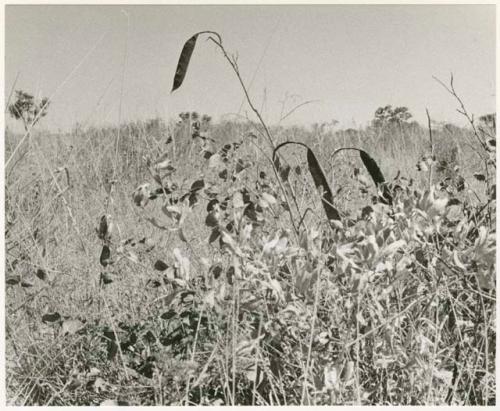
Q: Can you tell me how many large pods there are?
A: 3